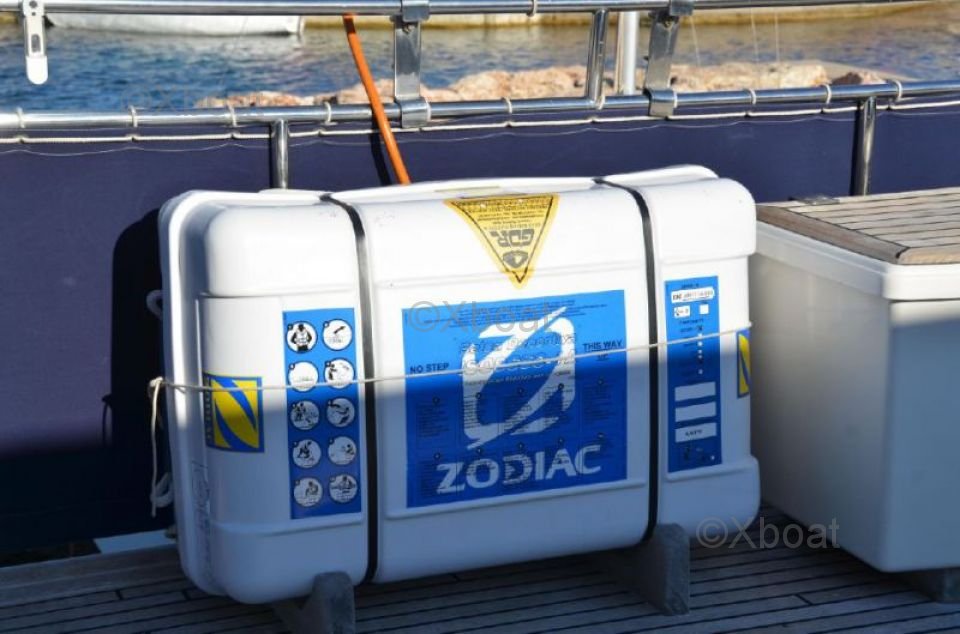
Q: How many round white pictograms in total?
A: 10